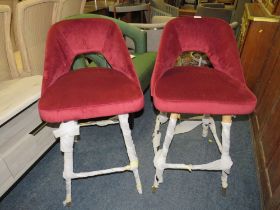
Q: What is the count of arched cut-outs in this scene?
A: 2